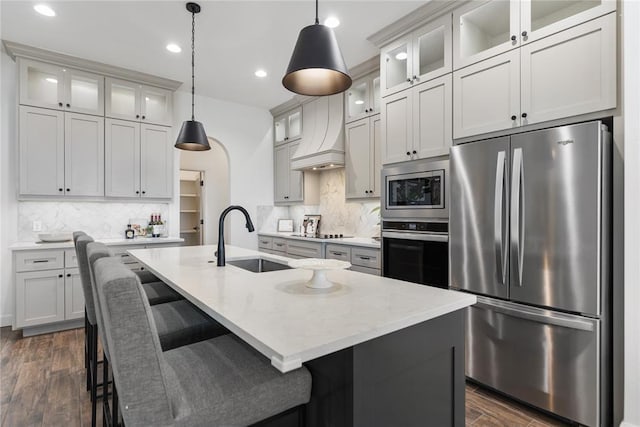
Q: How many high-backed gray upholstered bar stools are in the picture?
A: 4